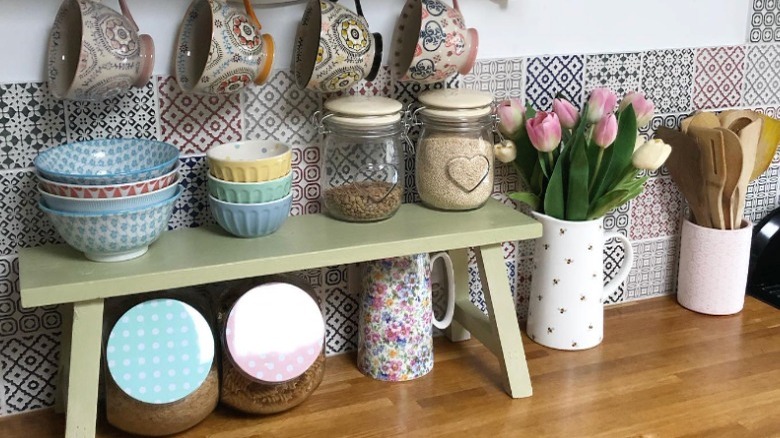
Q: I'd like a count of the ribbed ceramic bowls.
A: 3